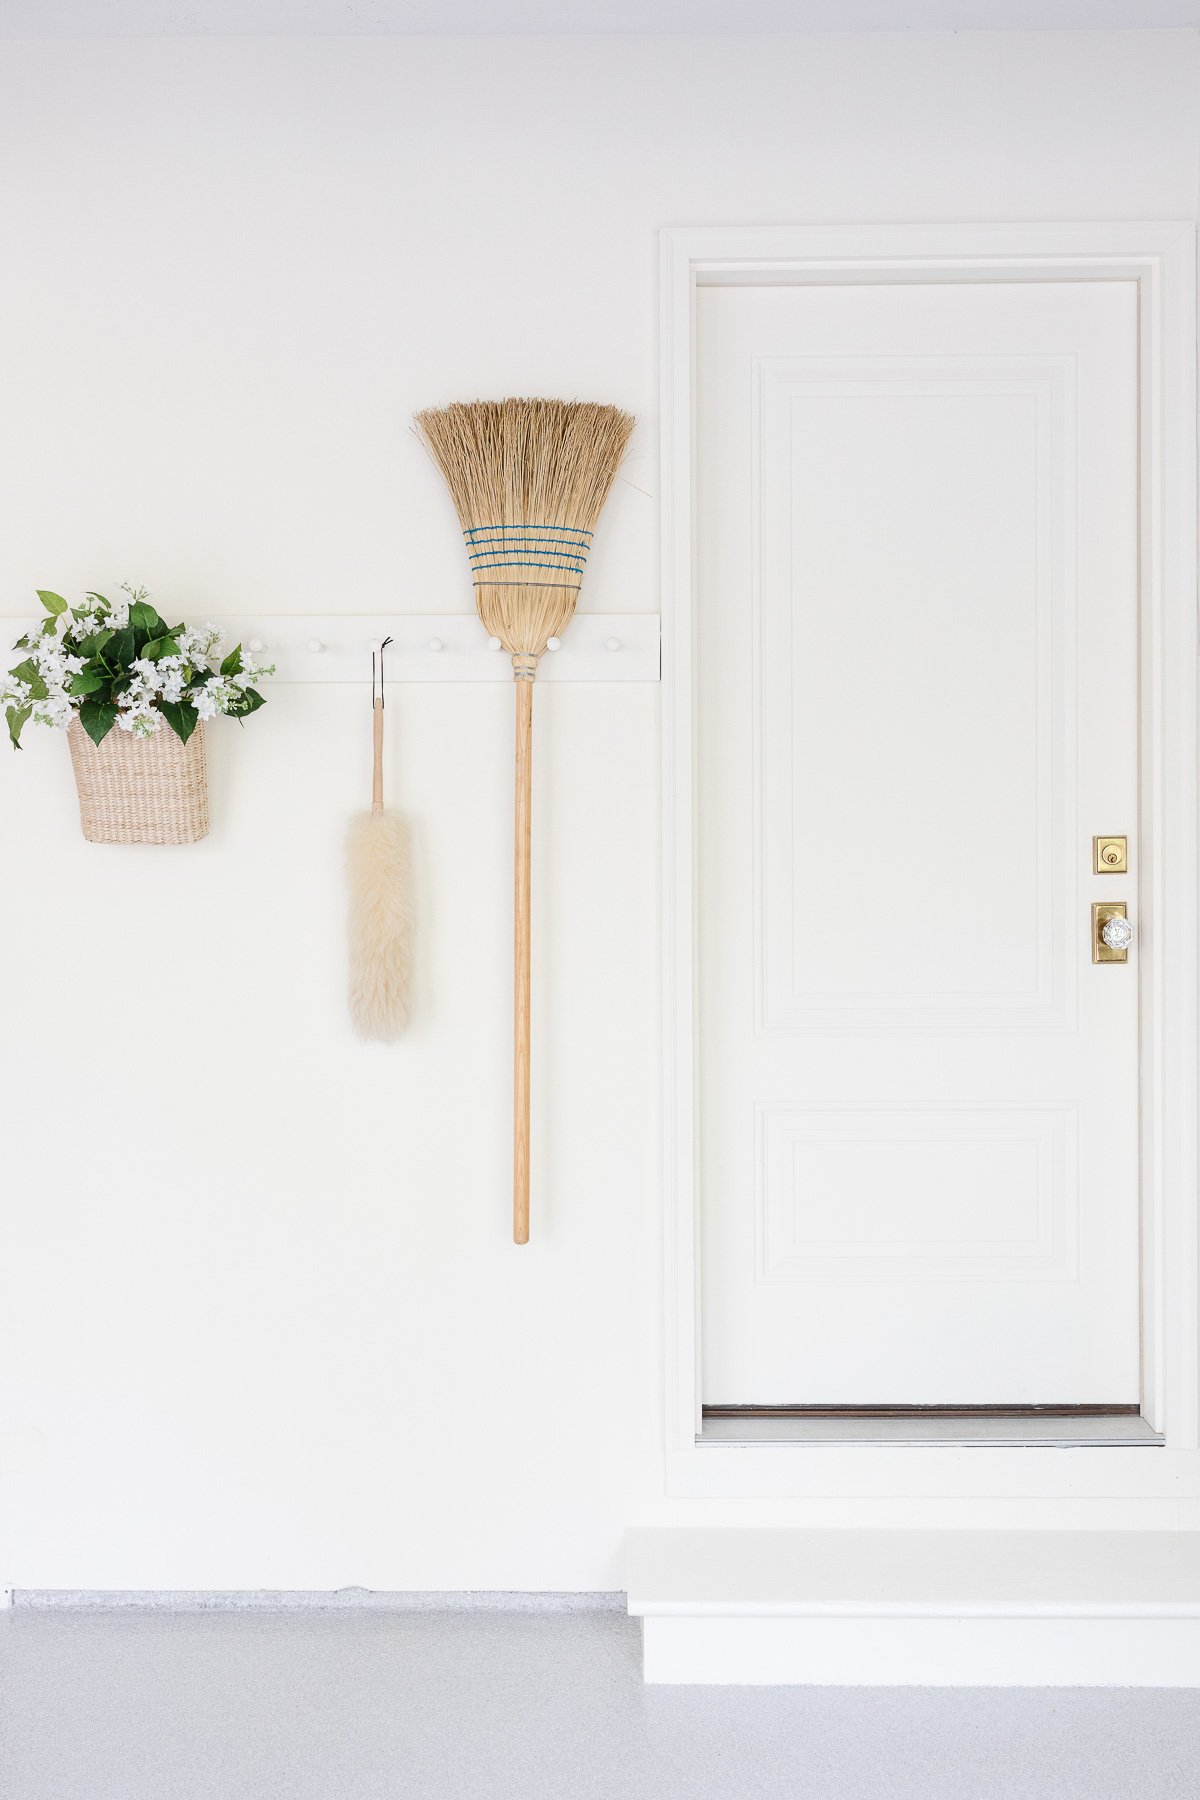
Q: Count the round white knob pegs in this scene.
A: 7